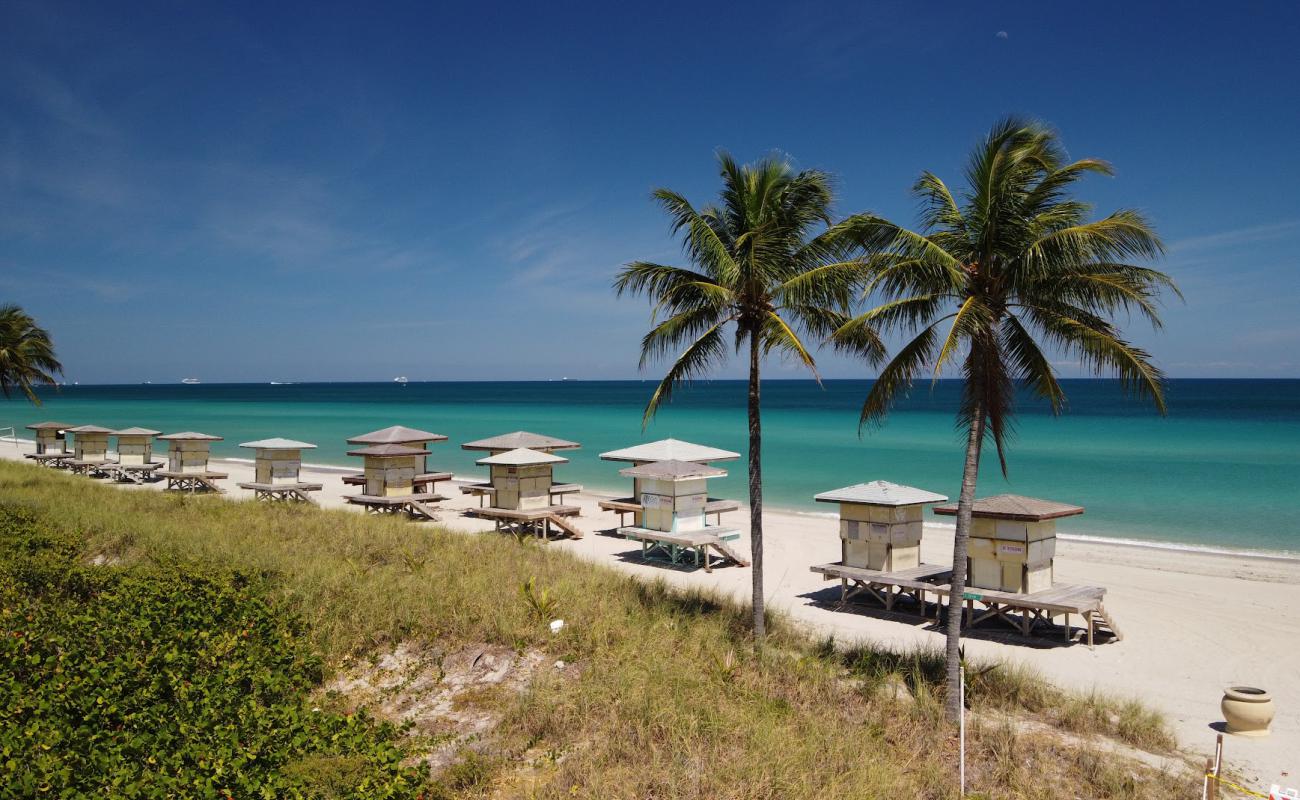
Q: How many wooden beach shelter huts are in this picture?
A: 13